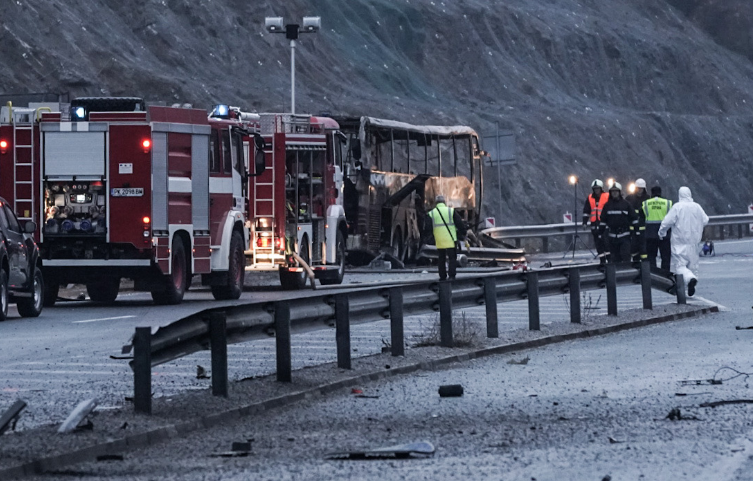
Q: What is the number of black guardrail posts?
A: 12